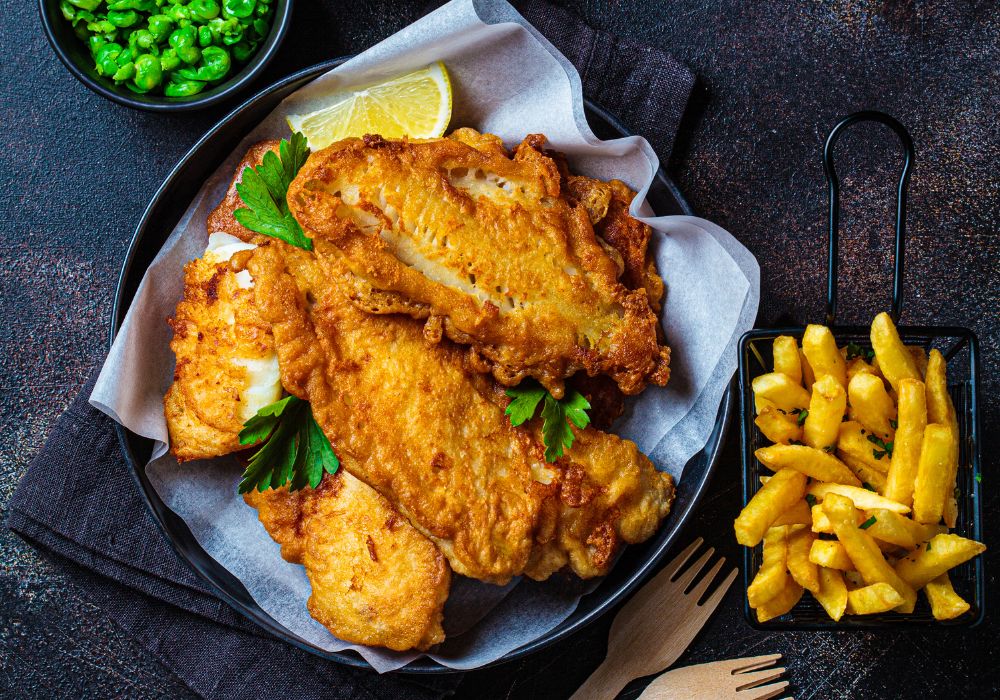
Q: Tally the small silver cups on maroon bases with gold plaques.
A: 0